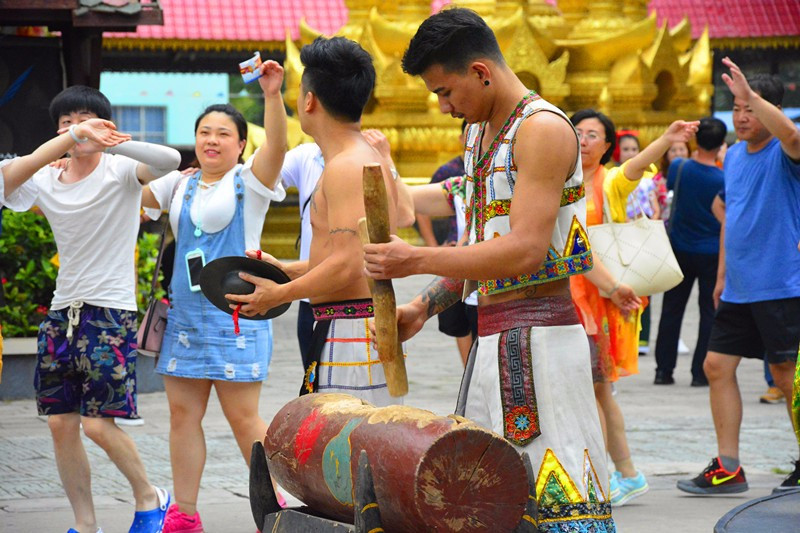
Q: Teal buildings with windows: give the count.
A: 1